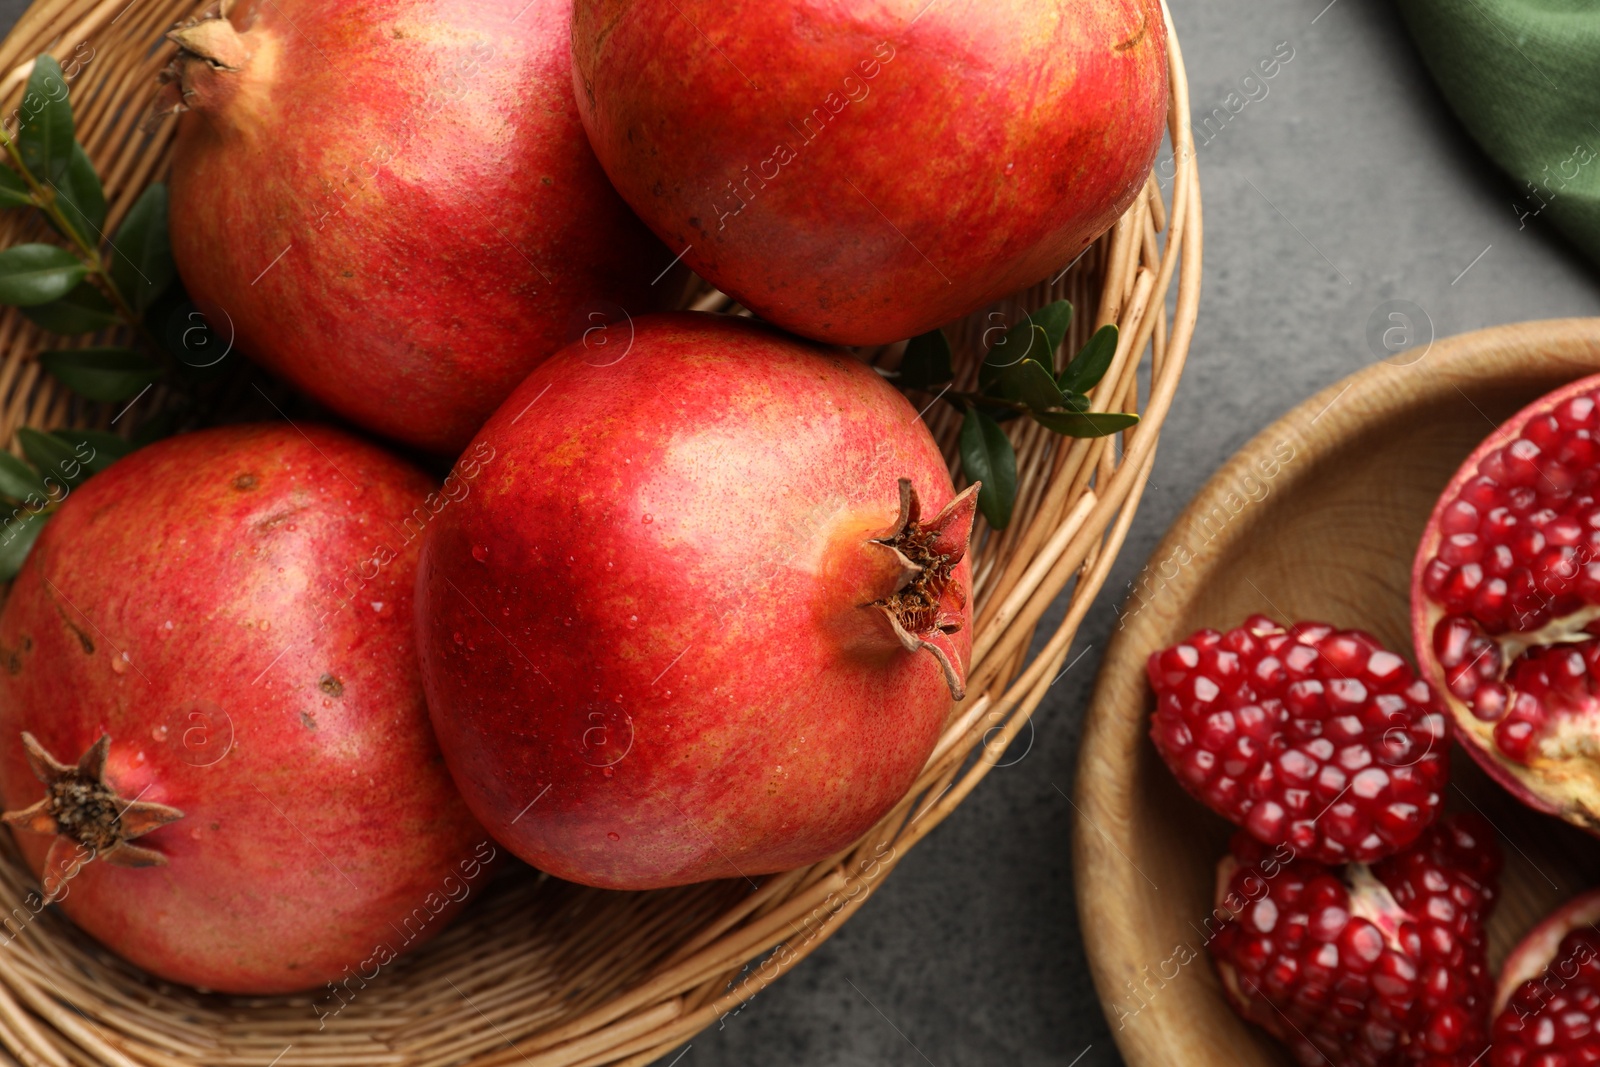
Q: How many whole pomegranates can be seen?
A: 4